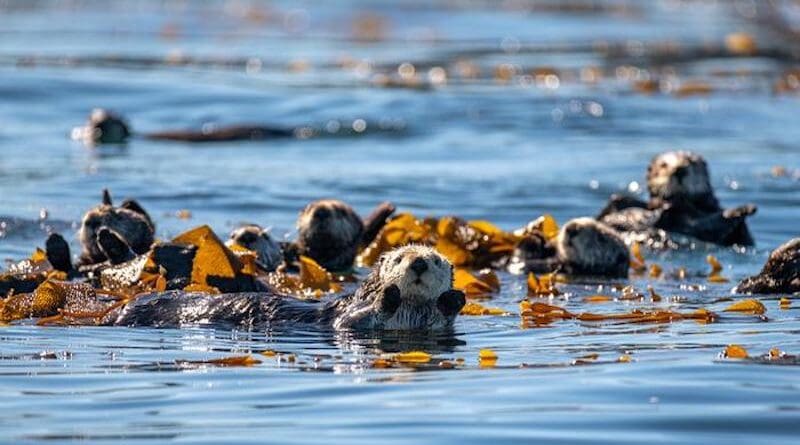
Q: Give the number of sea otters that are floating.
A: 8